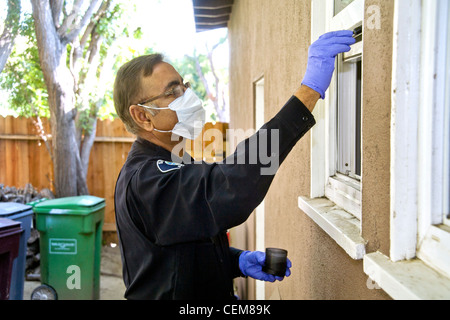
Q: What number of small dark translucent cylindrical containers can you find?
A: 1